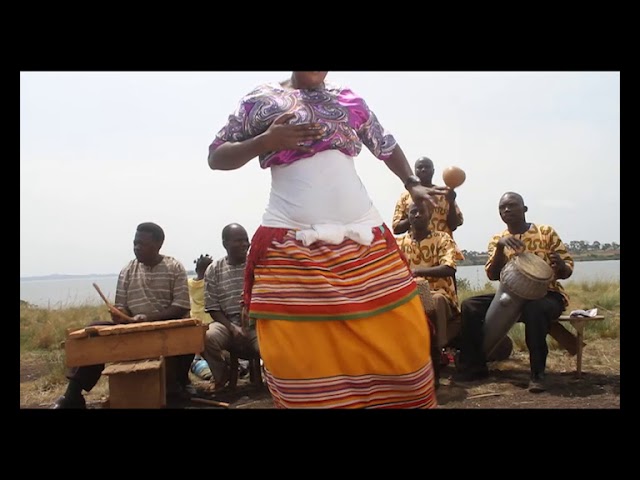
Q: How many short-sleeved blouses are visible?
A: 1